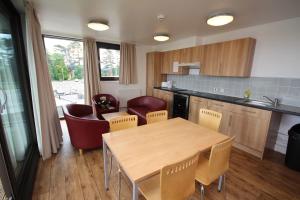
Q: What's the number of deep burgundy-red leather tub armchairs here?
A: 3